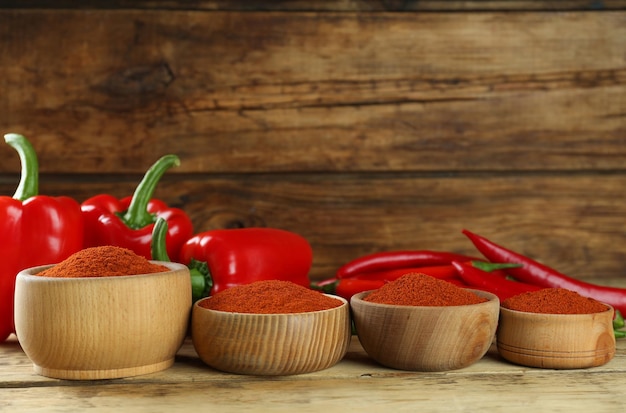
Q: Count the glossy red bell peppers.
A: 3